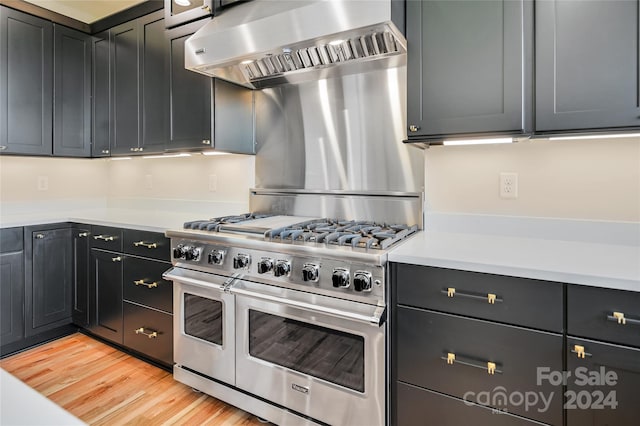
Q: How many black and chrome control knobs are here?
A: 9